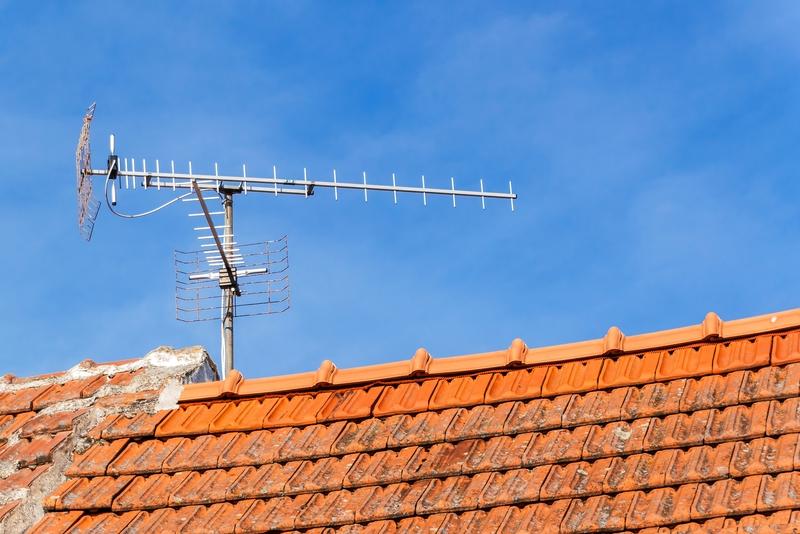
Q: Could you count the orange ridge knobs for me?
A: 6